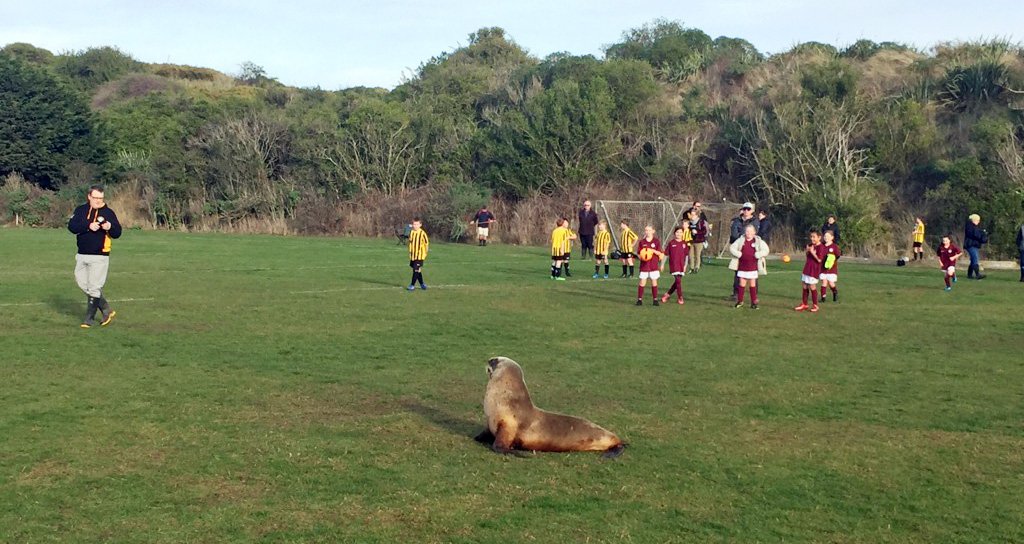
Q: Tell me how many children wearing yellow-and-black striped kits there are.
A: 7